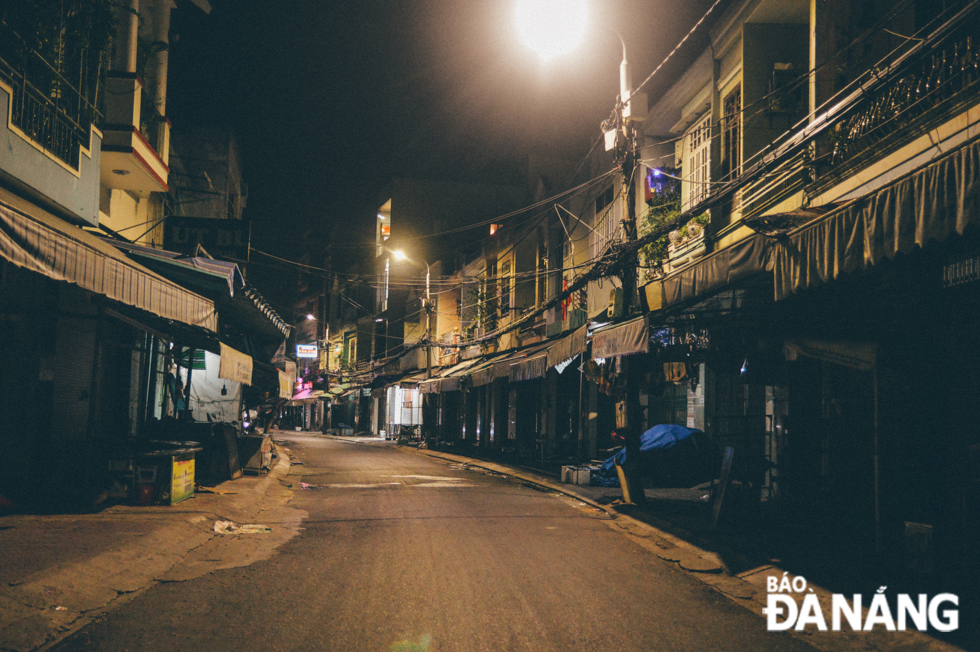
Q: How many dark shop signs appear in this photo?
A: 1